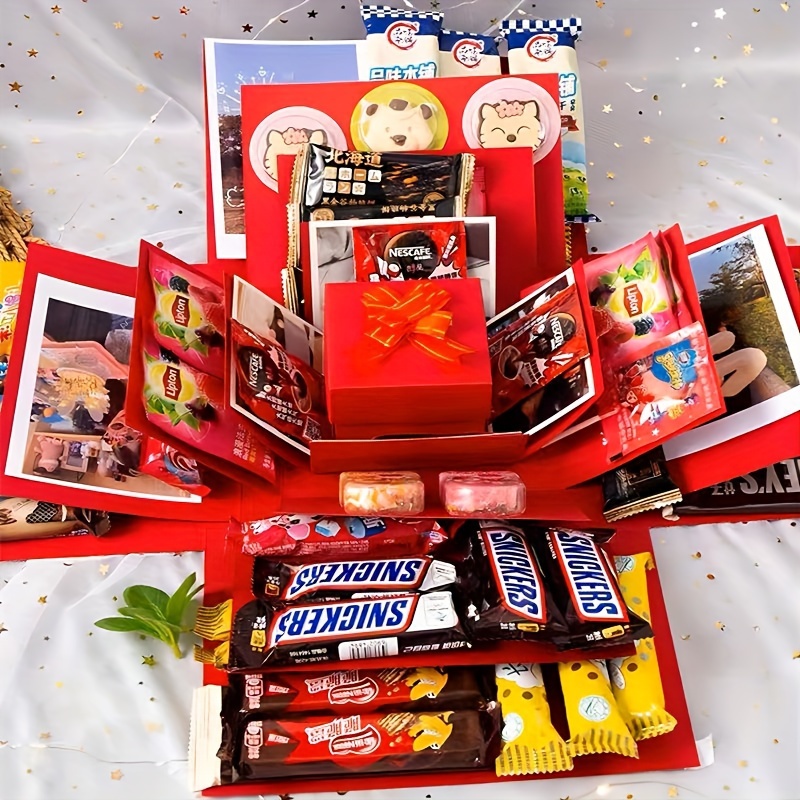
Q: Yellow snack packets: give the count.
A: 3